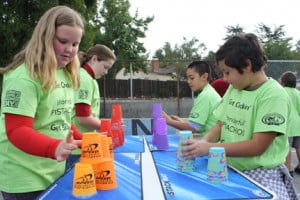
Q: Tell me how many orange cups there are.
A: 5